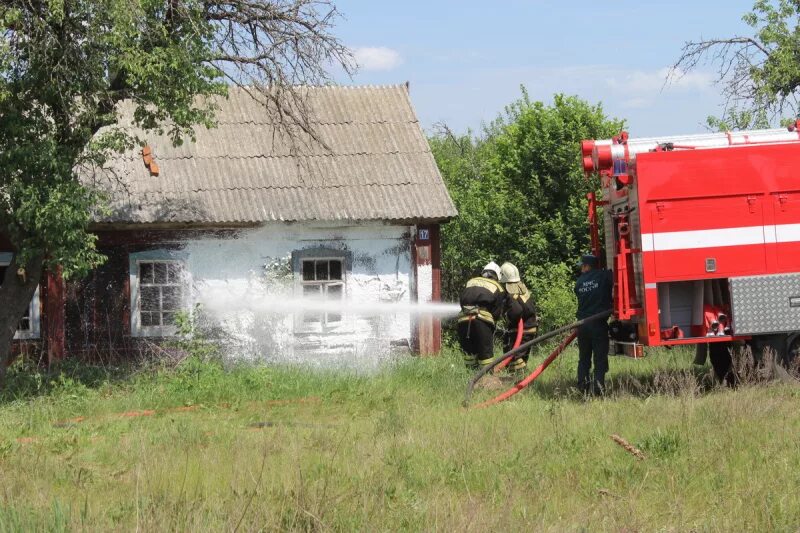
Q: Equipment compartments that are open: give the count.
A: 1